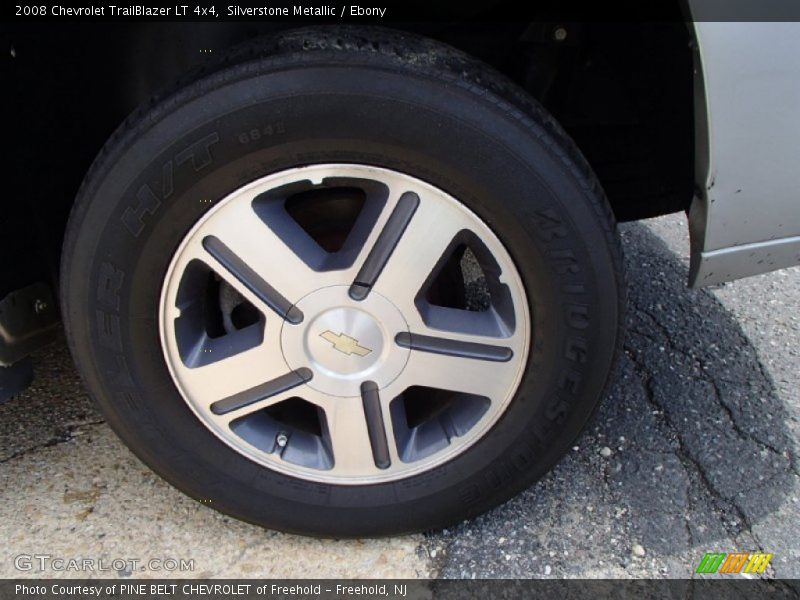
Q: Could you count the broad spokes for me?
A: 5